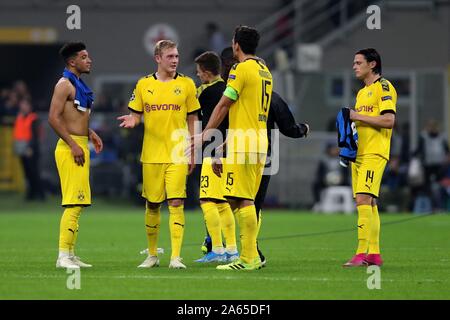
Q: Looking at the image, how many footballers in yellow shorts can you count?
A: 5